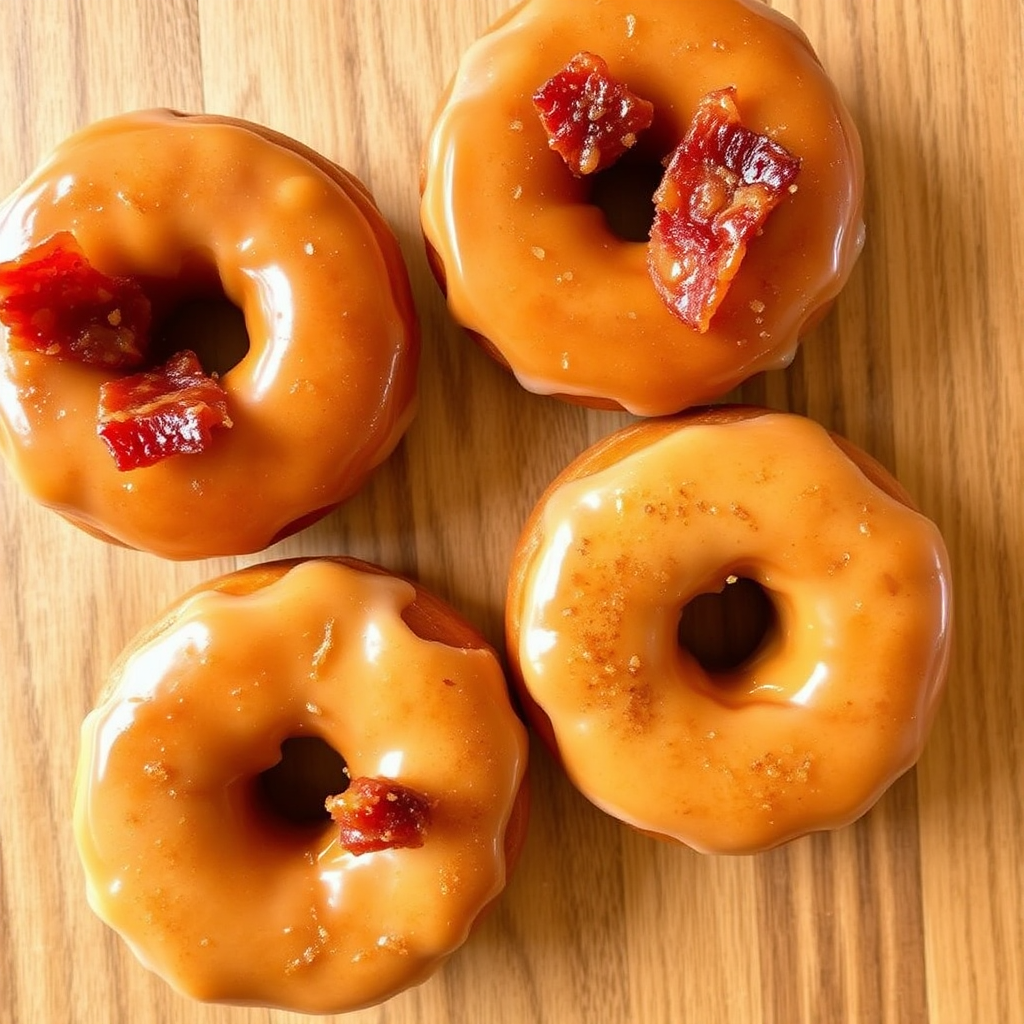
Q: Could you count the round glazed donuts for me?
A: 4